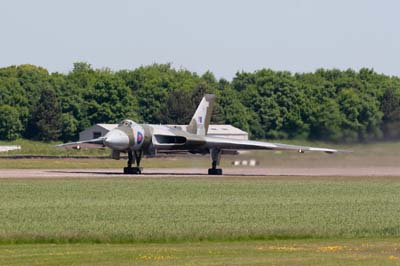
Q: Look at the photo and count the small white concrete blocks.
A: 3